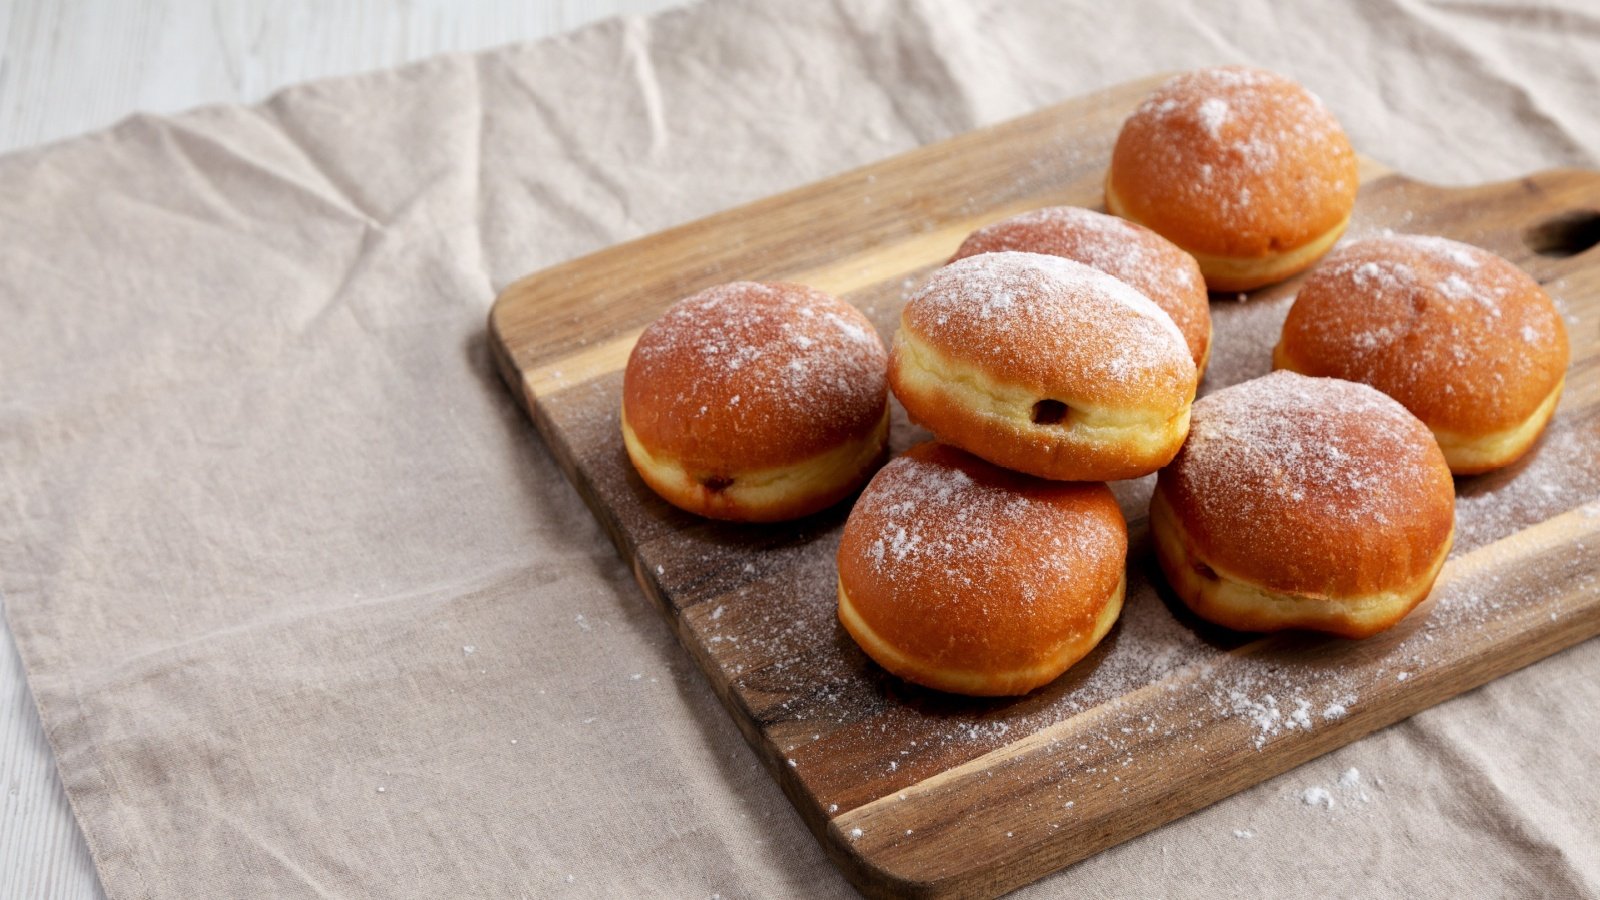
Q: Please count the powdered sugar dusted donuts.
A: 7